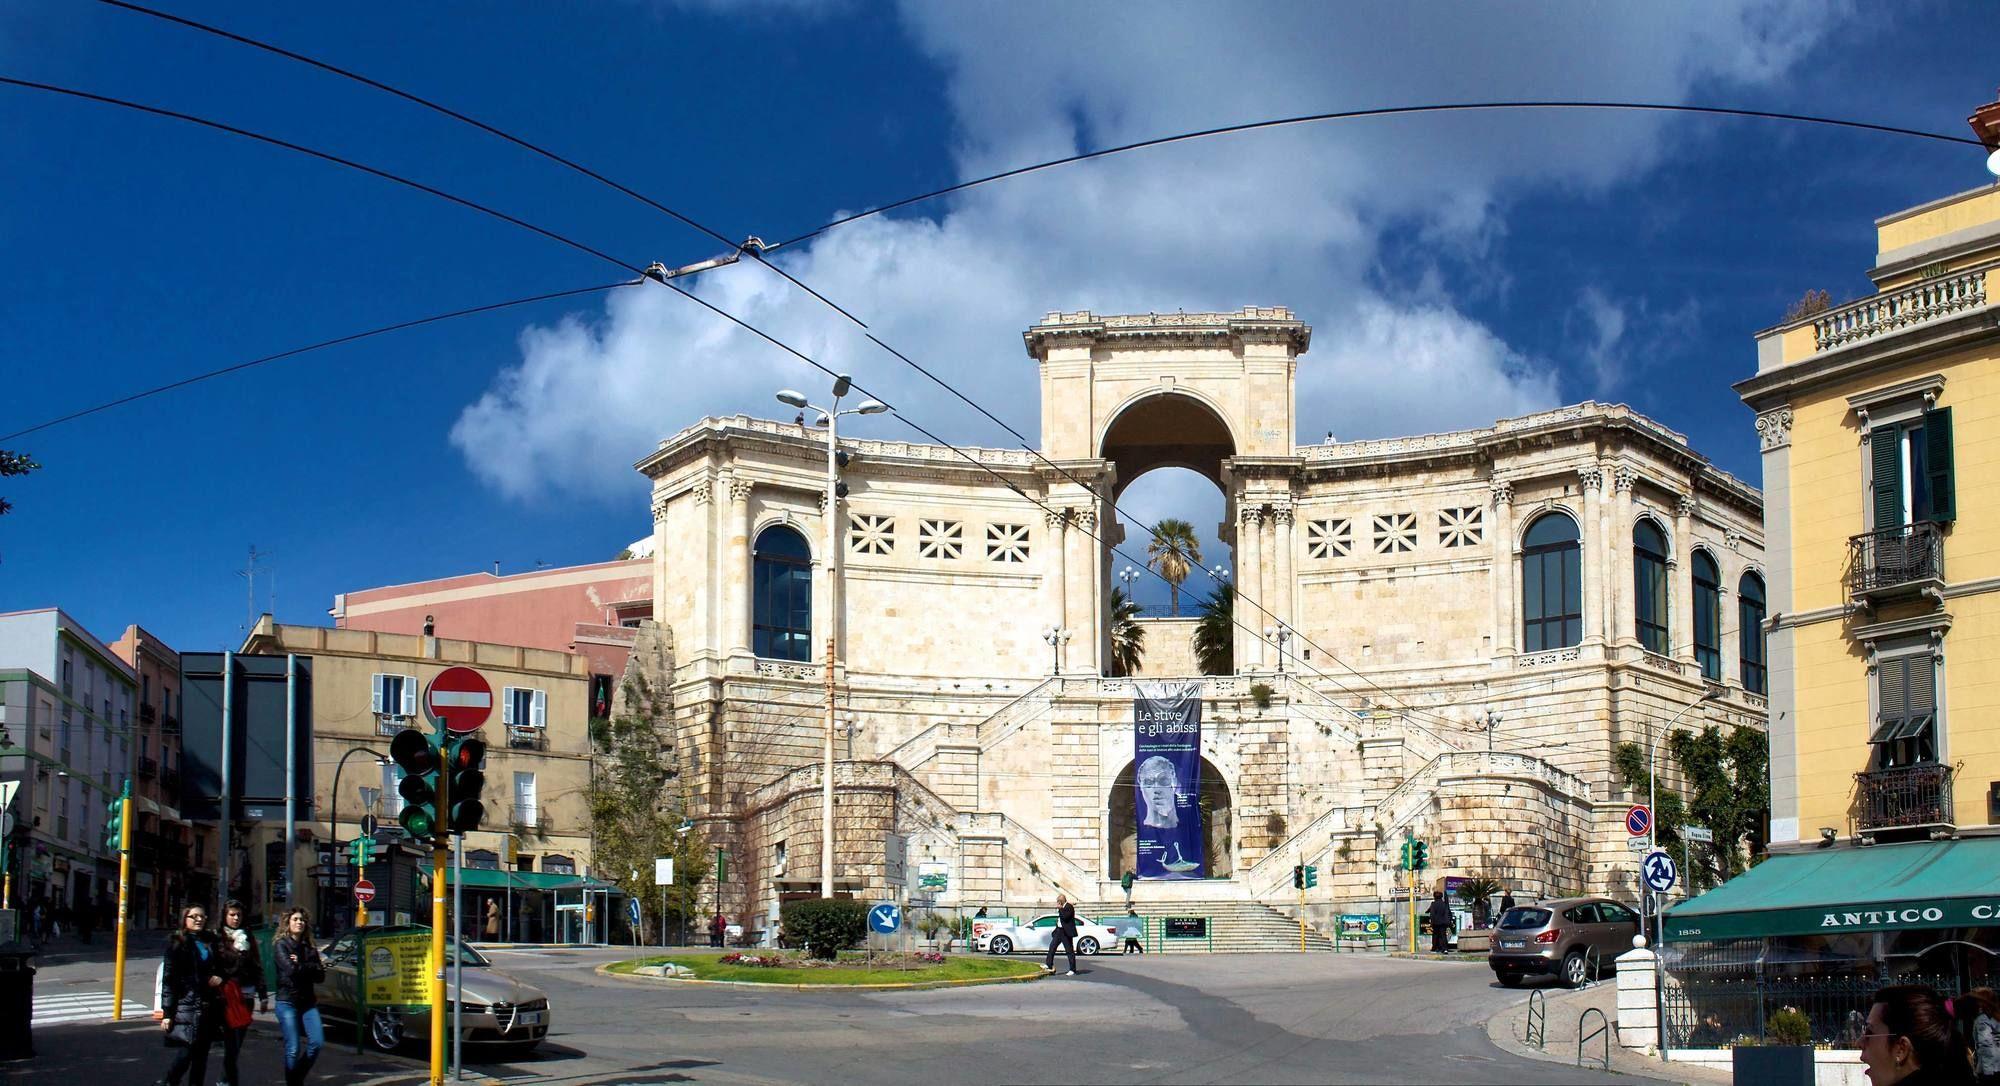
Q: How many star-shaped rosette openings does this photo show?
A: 6